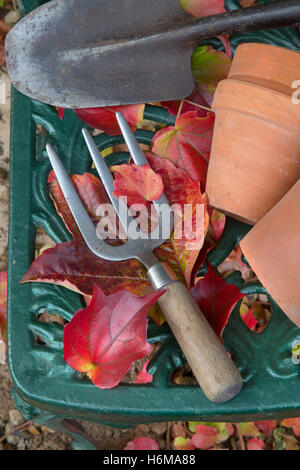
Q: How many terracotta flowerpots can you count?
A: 3